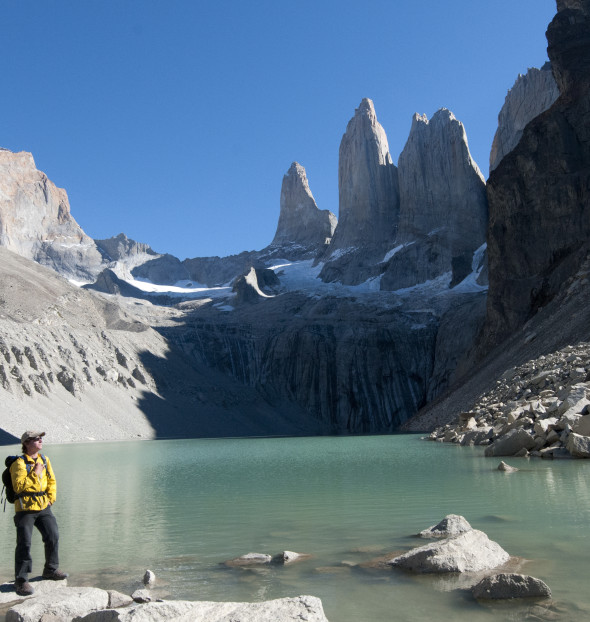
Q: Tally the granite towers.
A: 3